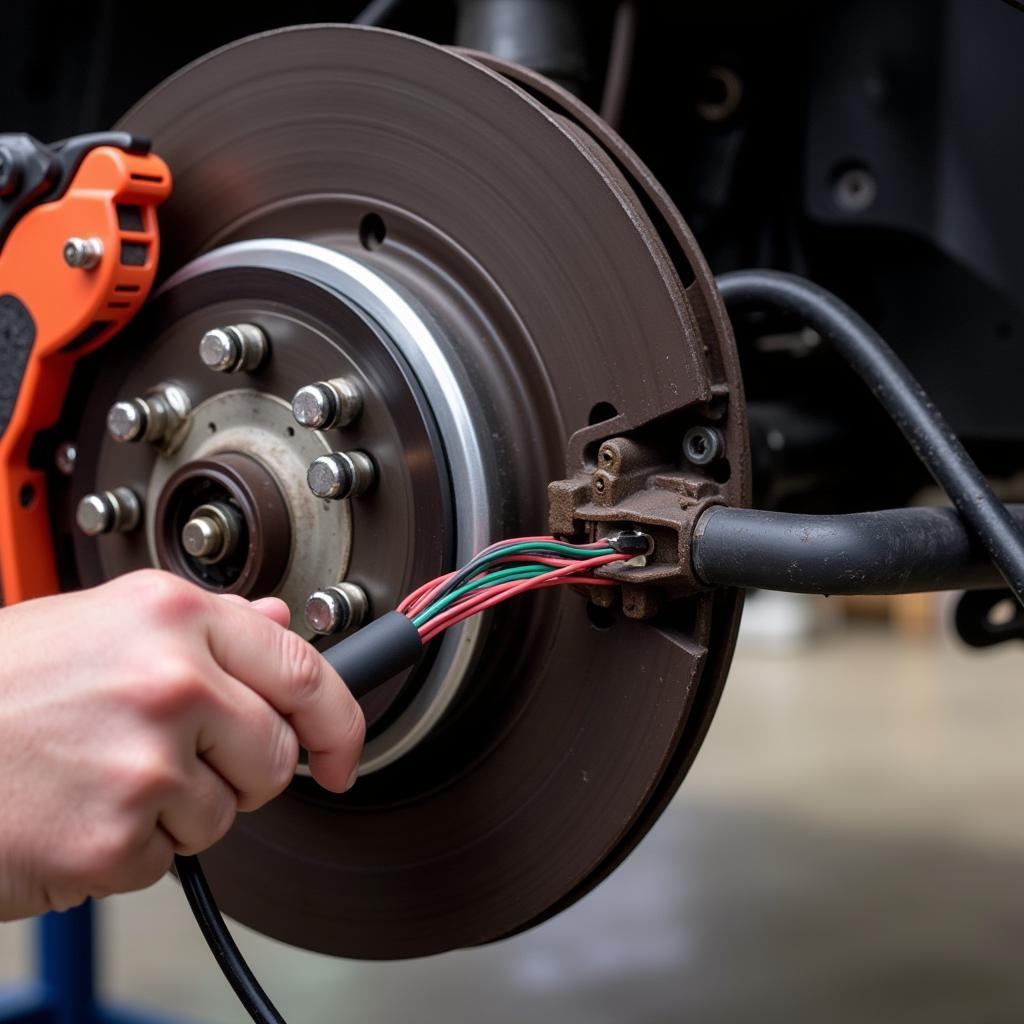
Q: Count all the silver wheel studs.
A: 6